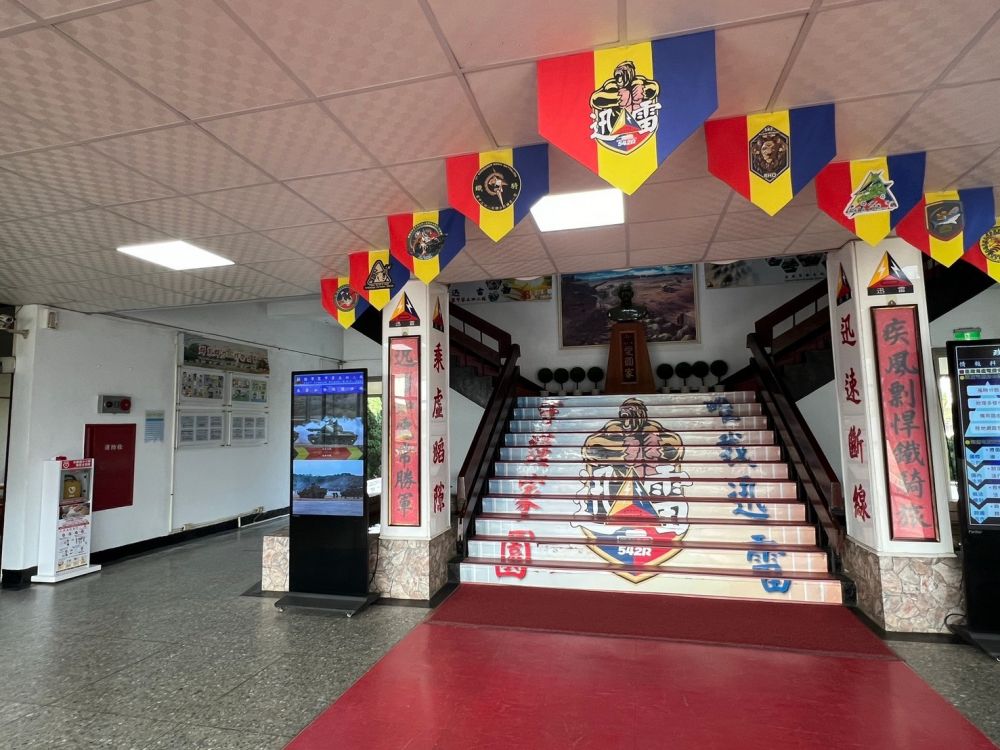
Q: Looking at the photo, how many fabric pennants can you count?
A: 9